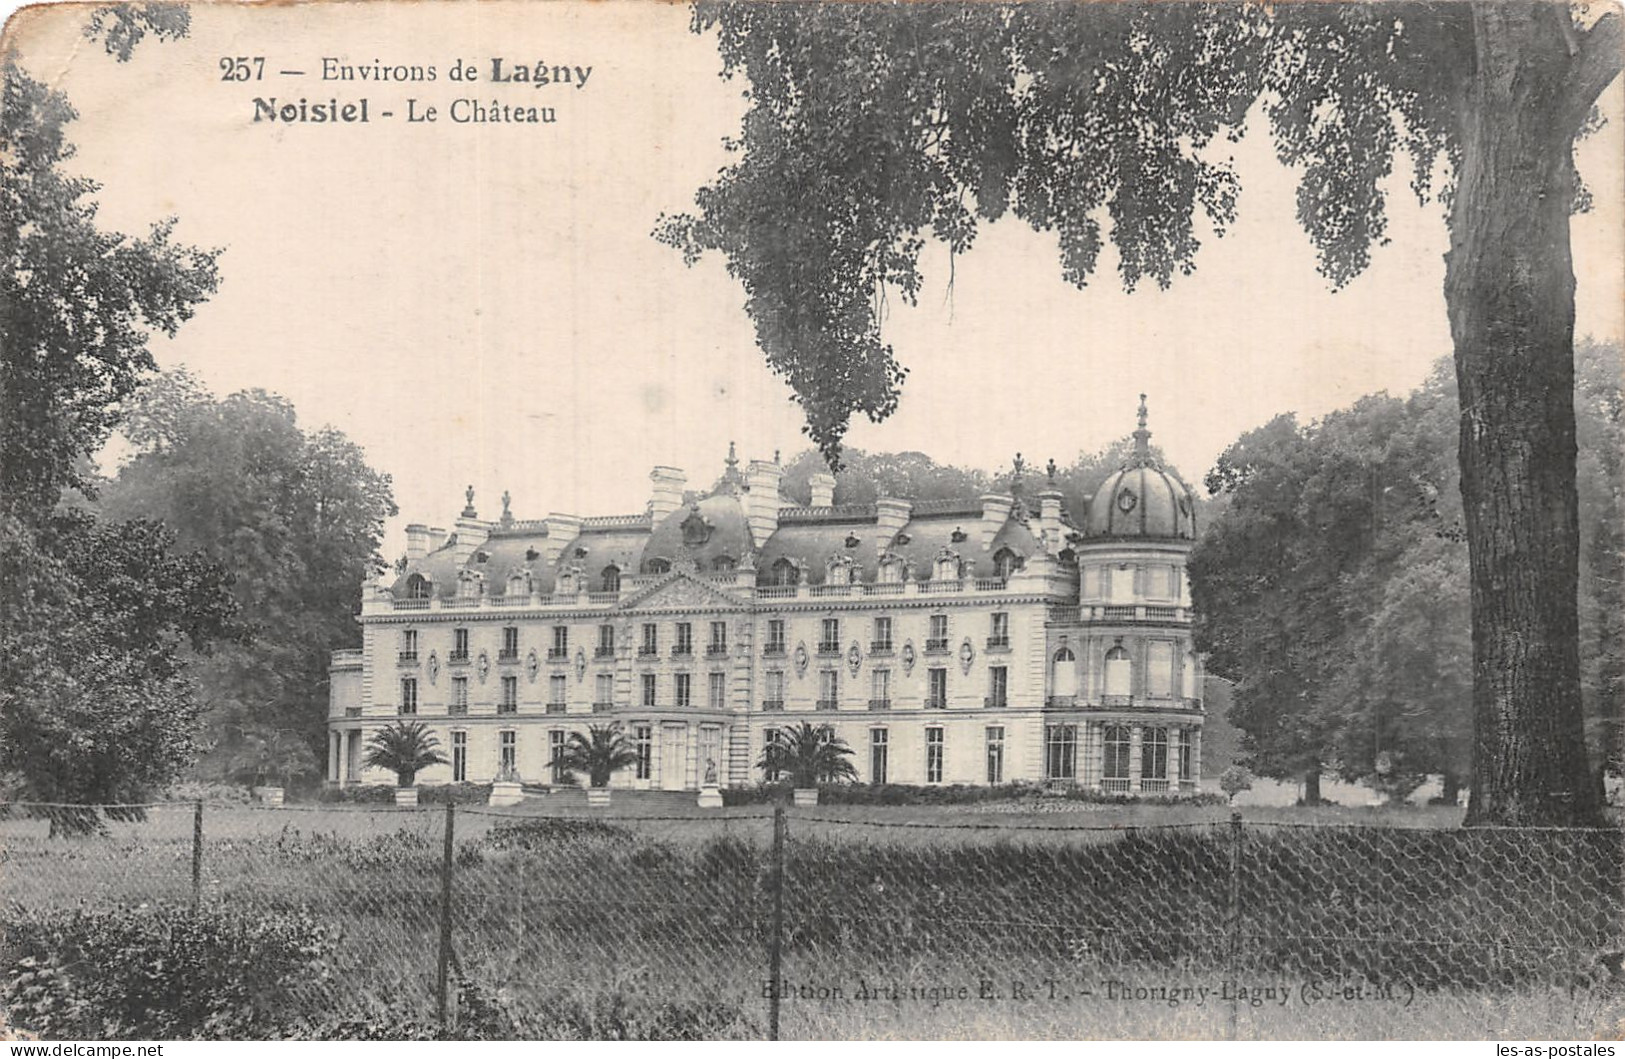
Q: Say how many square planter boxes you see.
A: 4